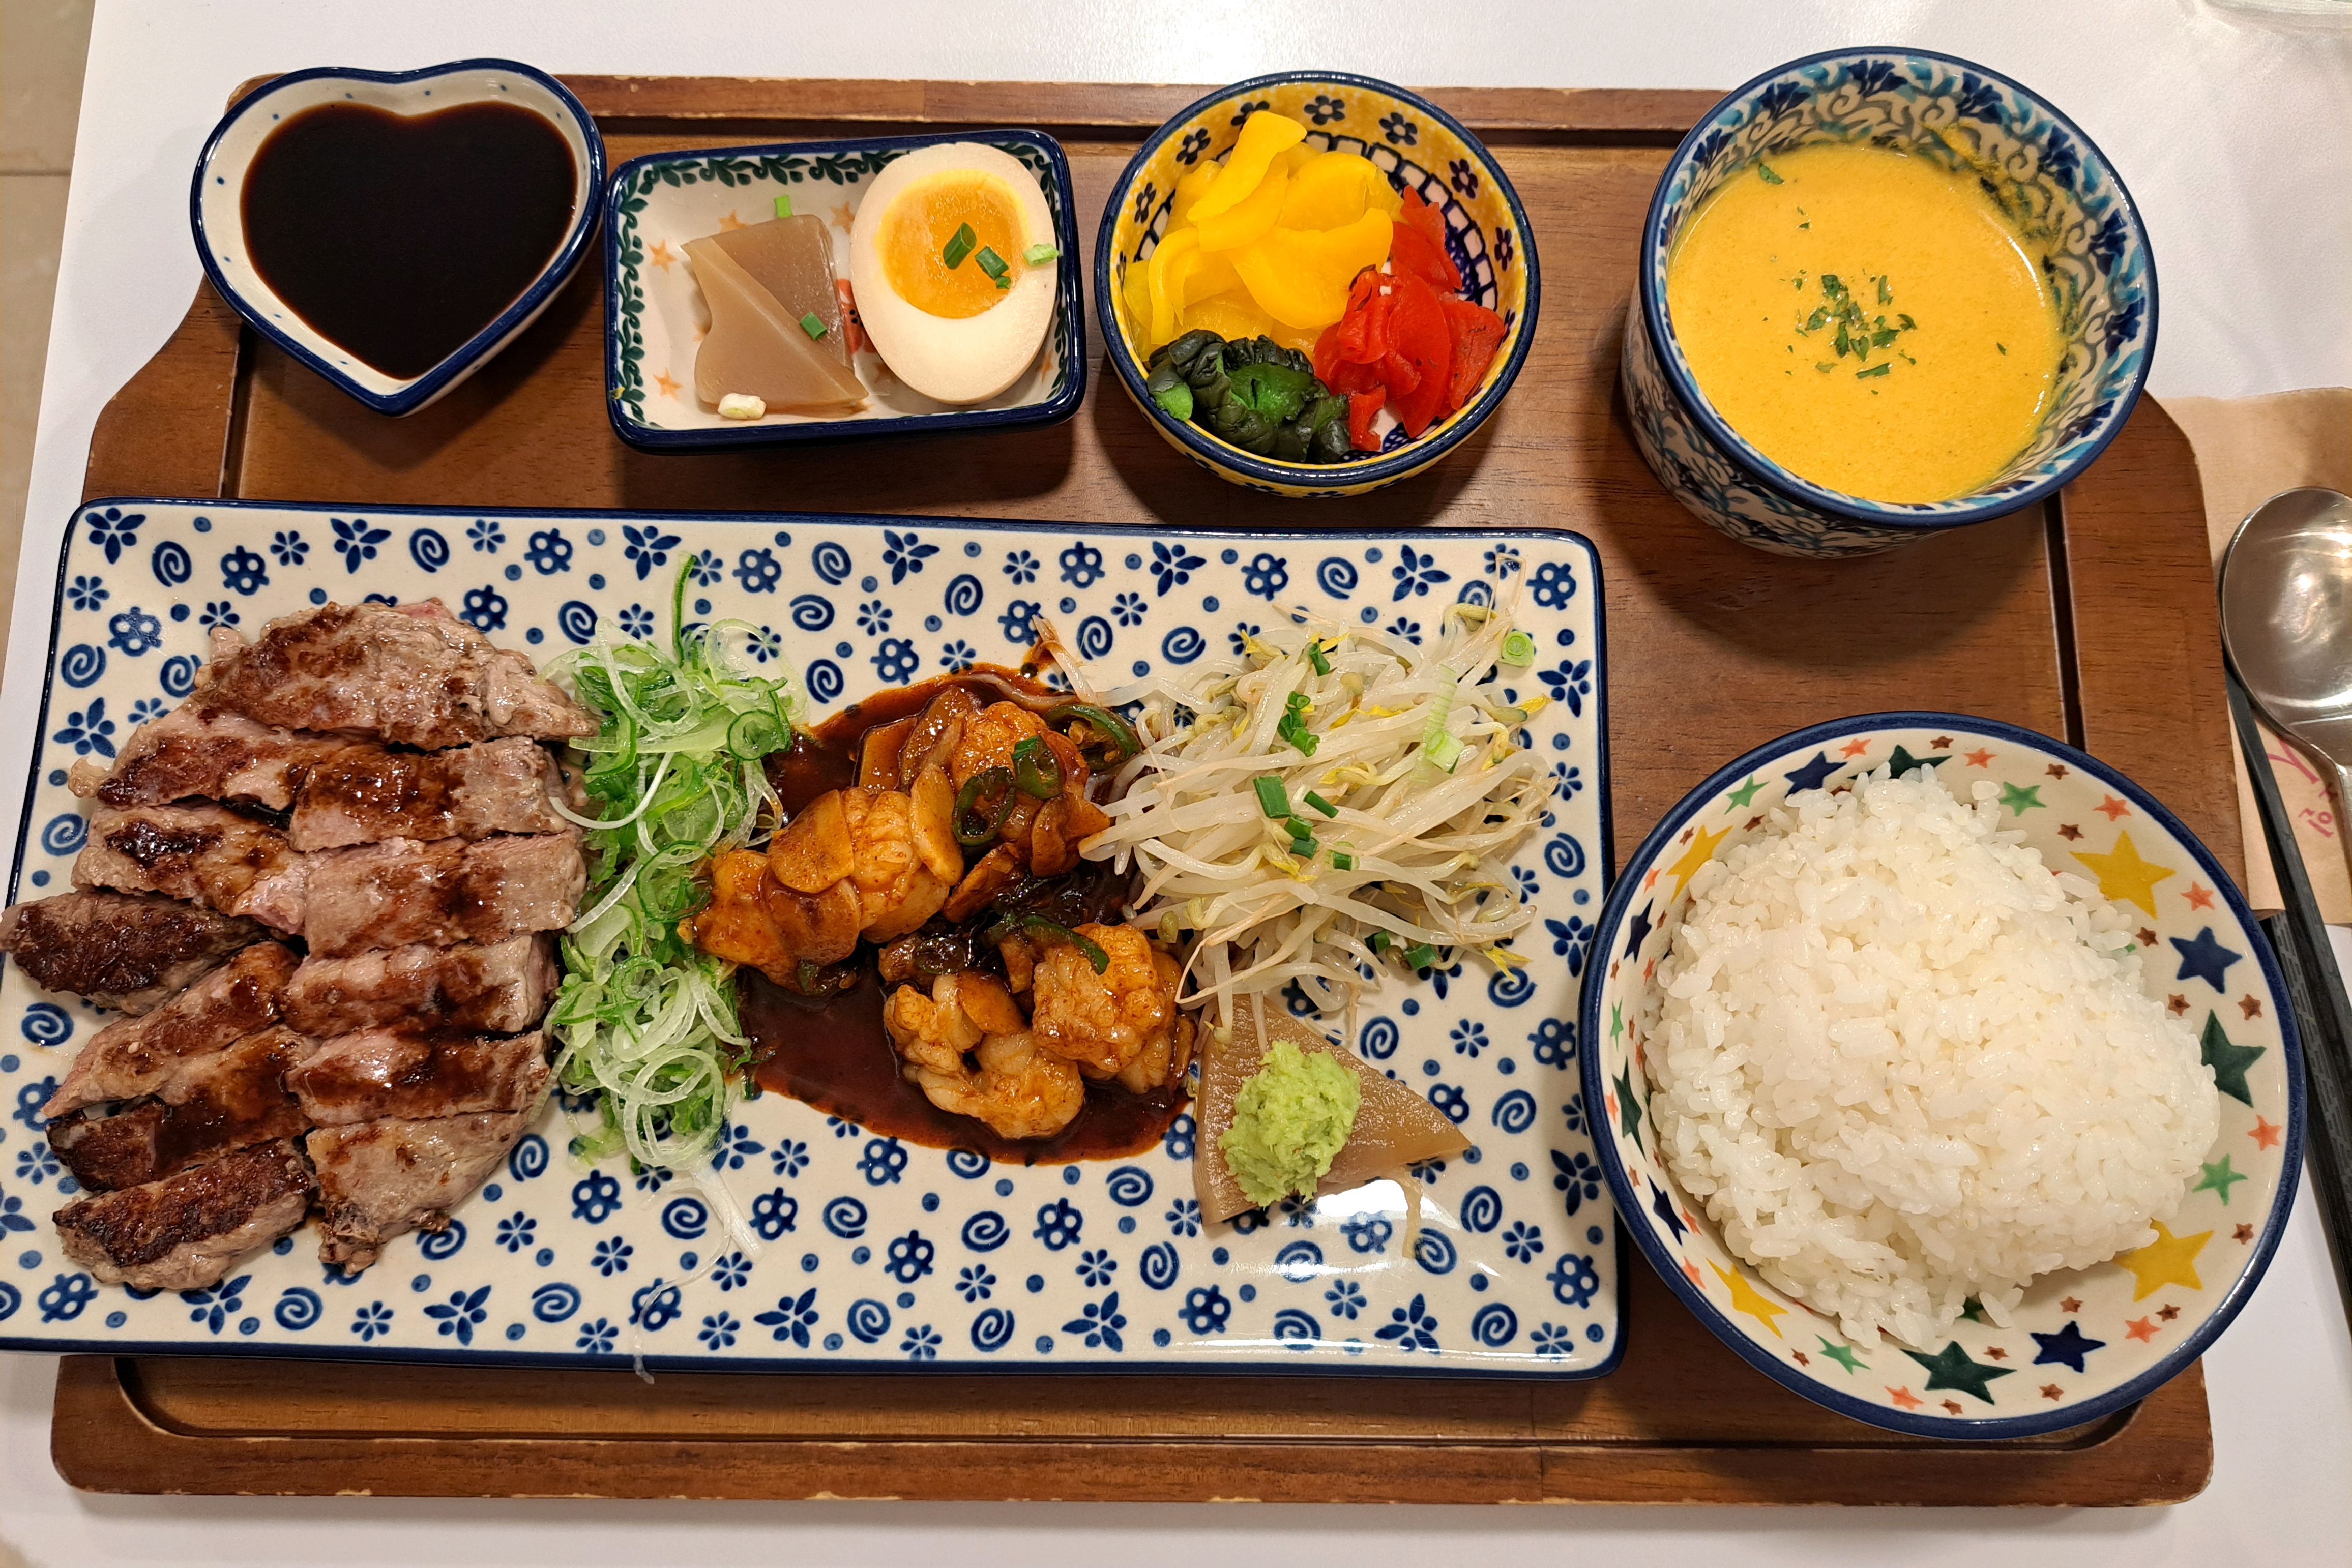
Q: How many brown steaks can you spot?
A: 12